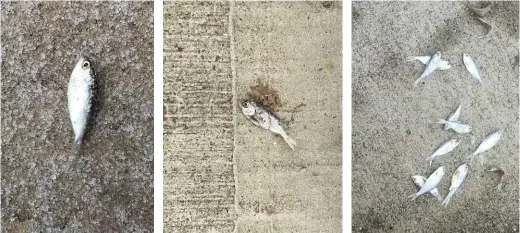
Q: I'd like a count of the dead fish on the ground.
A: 12